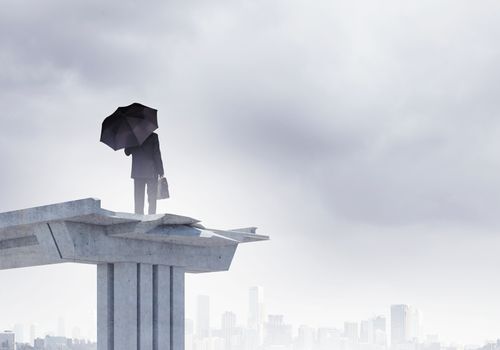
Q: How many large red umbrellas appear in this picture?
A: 0